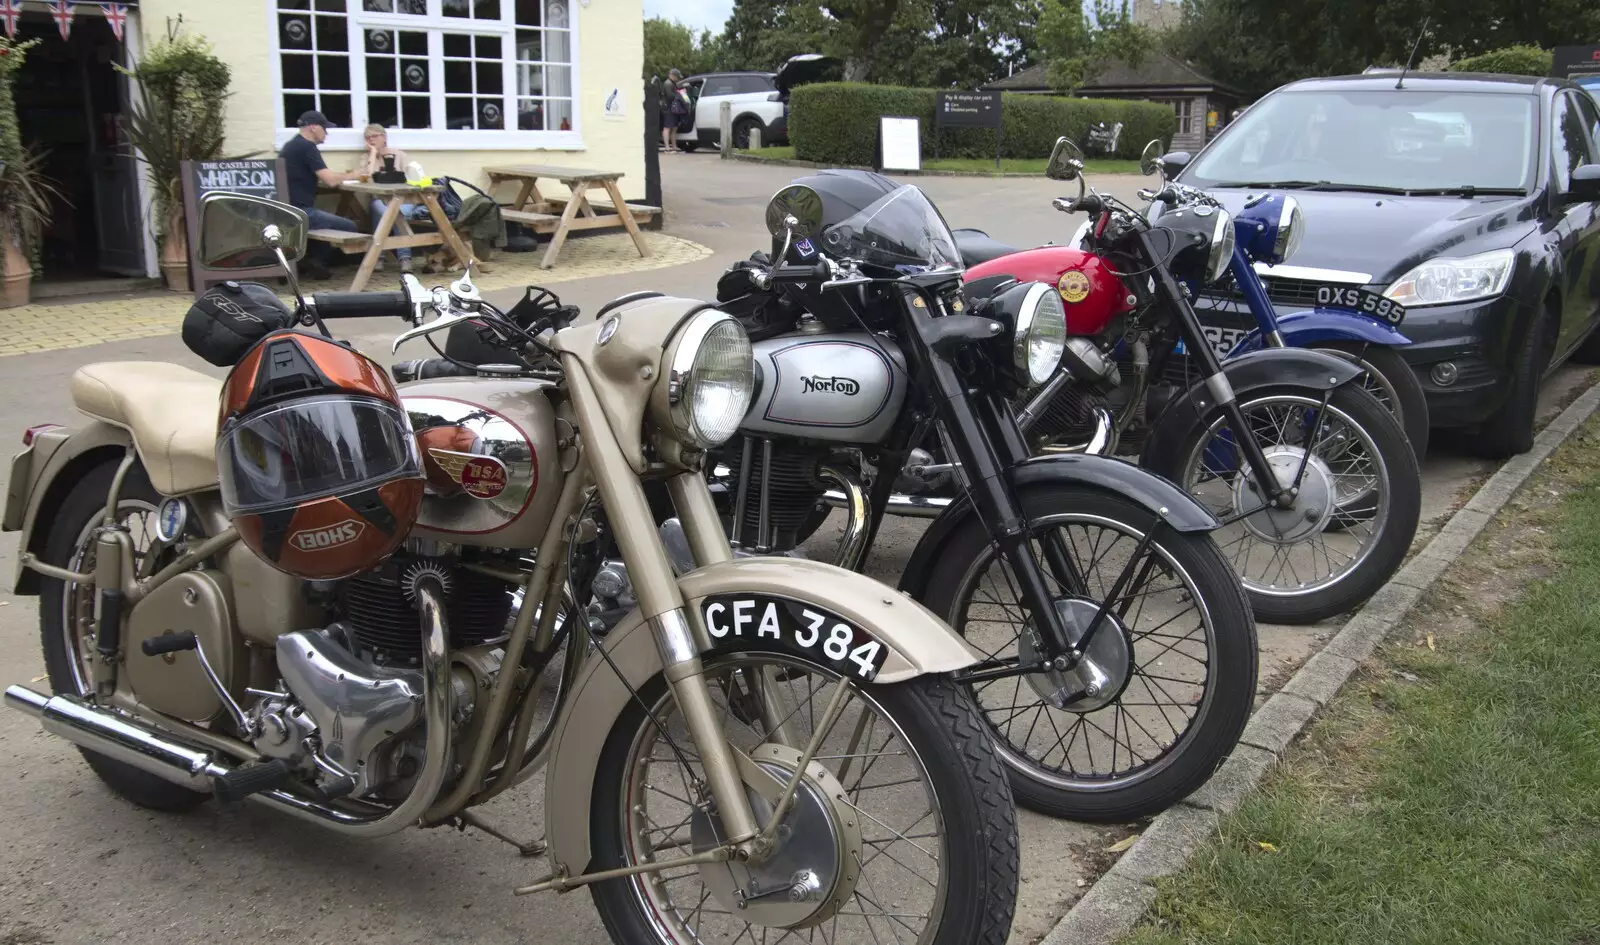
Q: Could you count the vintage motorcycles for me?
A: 4